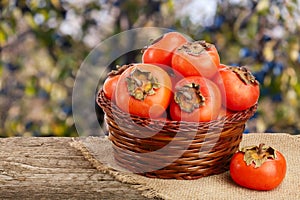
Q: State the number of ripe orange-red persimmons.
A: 7